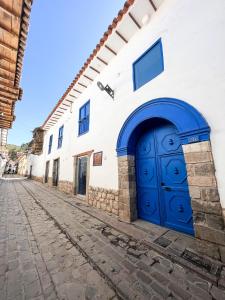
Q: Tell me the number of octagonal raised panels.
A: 6